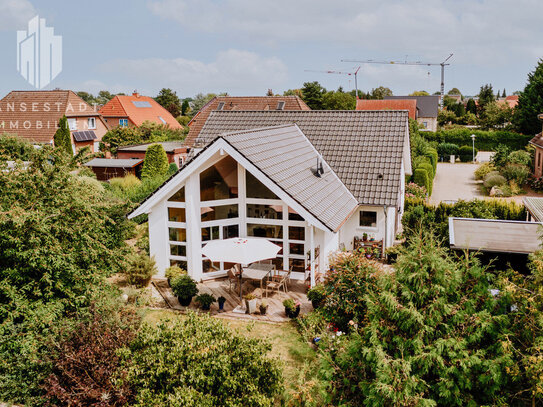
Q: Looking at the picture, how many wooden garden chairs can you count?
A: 4